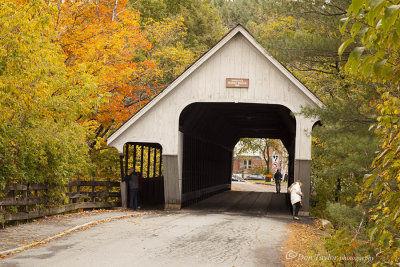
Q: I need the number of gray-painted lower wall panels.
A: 2